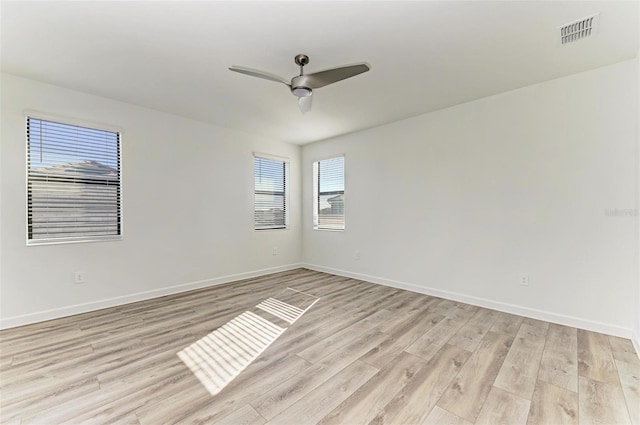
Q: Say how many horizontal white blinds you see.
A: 3